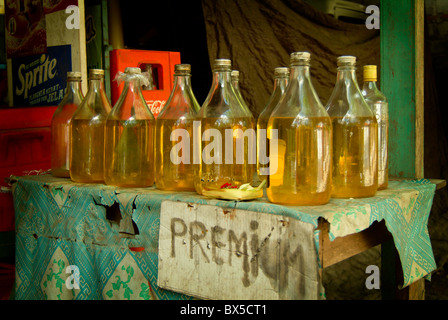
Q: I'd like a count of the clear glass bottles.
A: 10